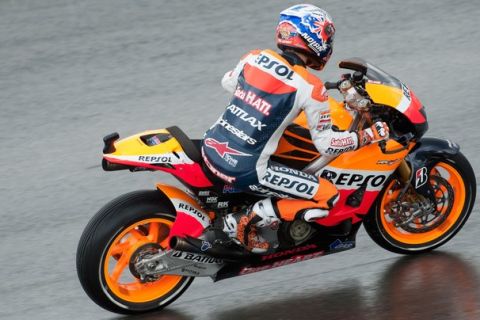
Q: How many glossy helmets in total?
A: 1